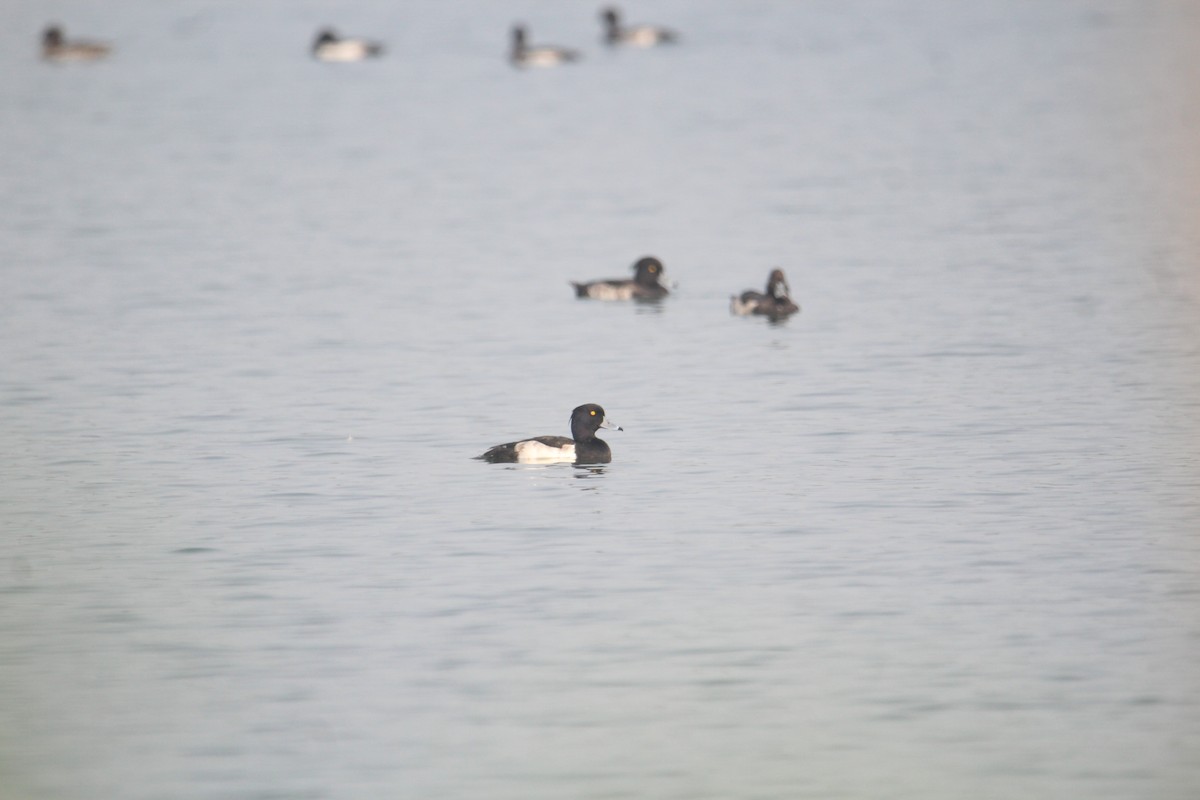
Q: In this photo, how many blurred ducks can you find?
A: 6